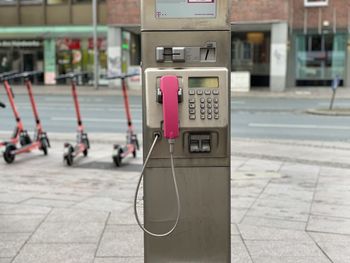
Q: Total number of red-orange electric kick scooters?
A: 4